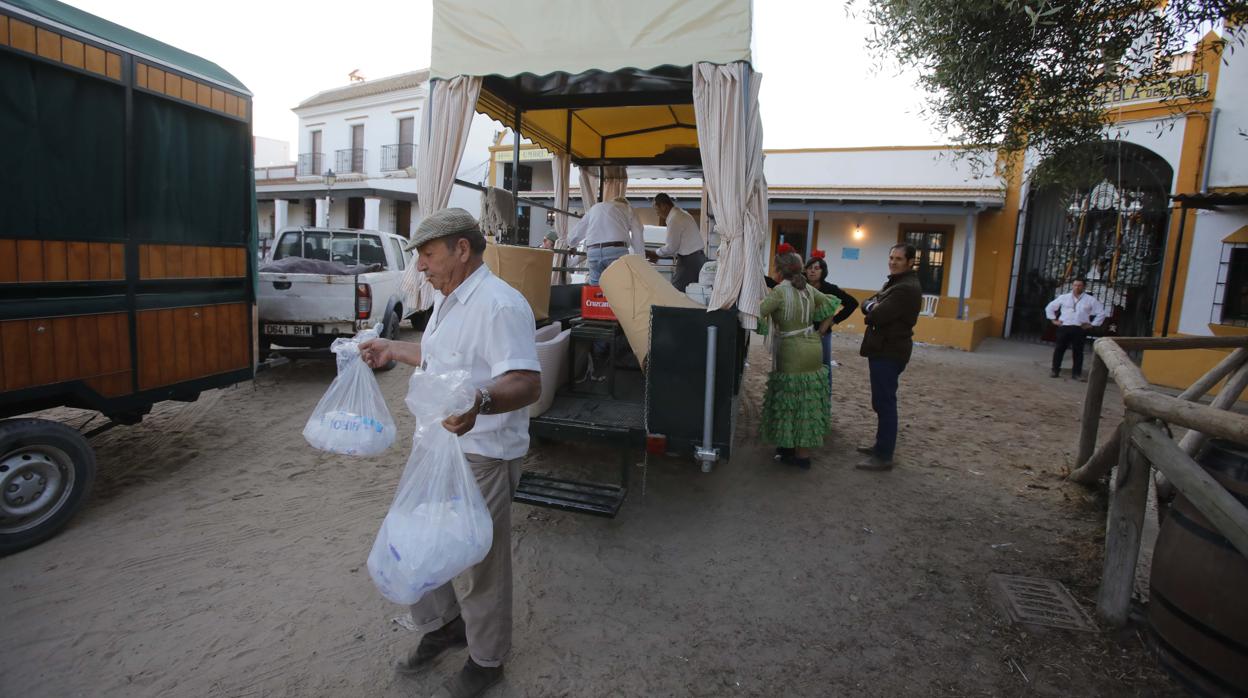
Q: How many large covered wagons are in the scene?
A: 2